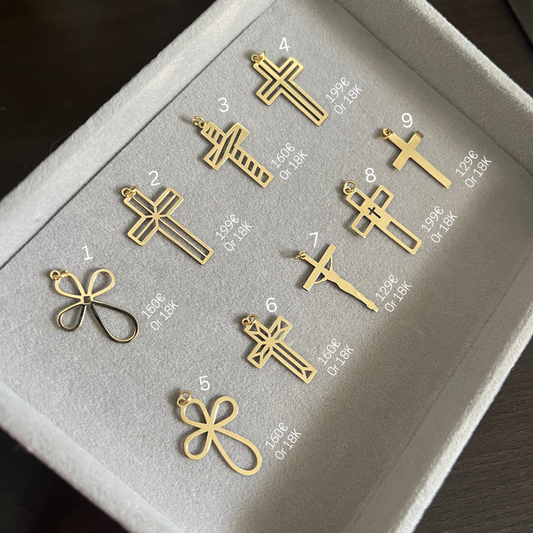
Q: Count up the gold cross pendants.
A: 9